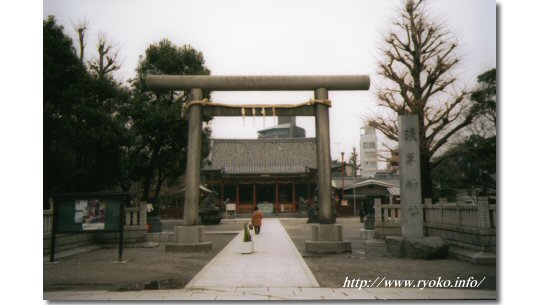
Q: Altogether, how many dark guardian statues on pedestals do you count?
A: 2